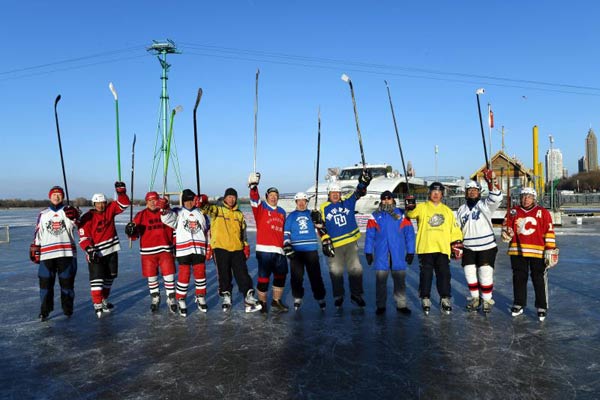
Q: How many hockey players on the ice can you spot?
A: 12